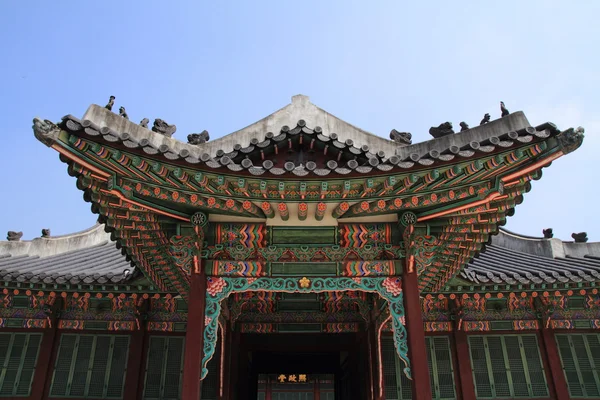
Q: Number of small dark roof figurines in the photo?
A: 14